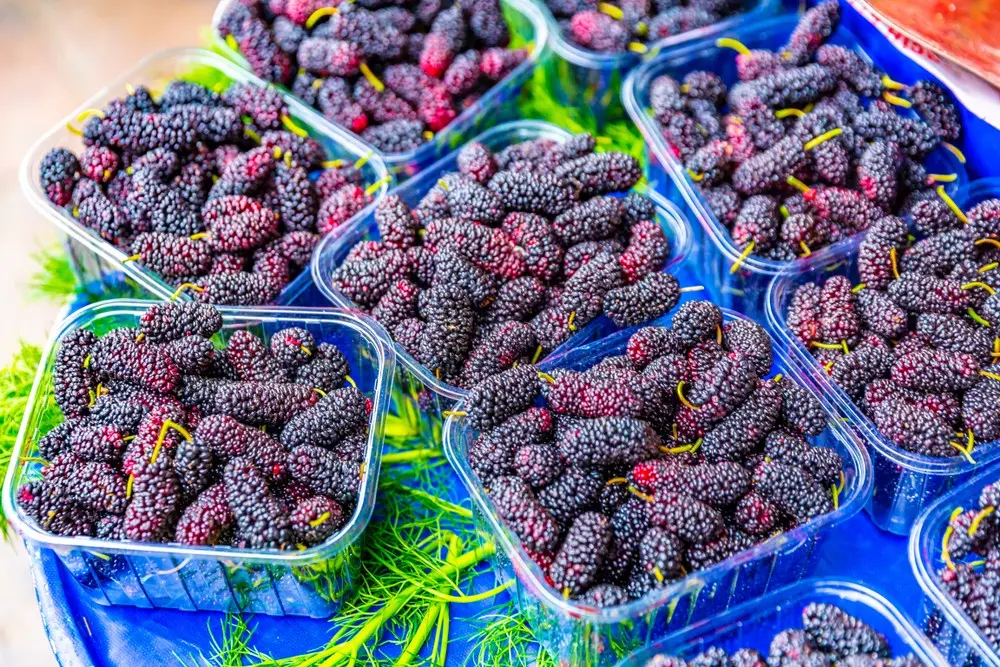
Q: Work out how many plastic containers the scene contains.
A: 10